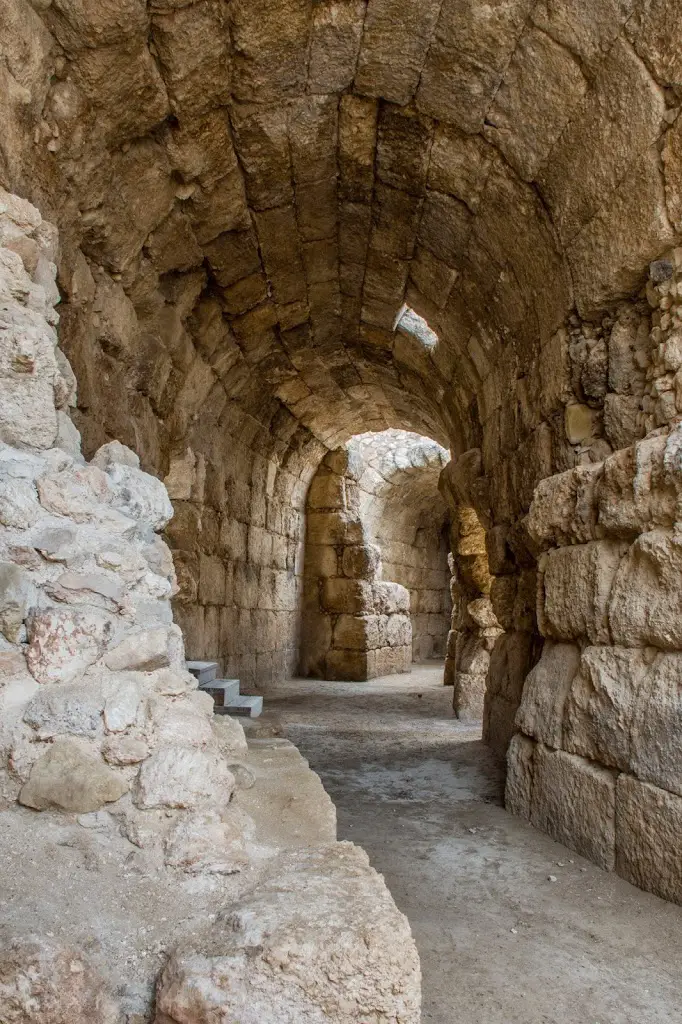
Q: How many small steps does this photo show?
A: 3